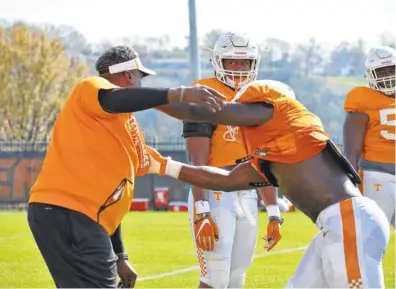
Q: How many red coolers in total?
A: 3